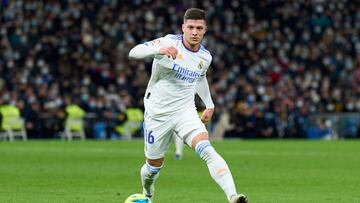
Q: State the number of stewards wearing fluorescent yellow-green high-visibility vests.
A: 3